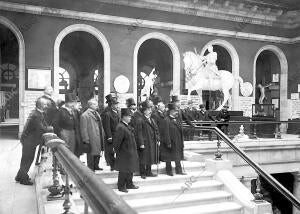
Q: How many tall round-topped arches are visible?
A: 5